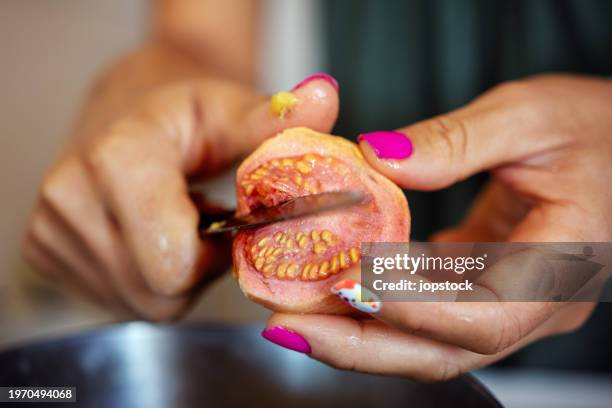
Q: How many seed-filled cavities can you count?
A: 2